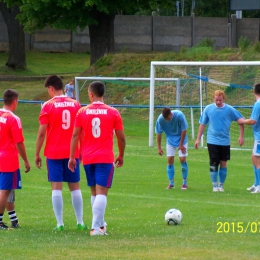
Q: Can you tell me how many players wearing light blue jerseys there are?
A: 3